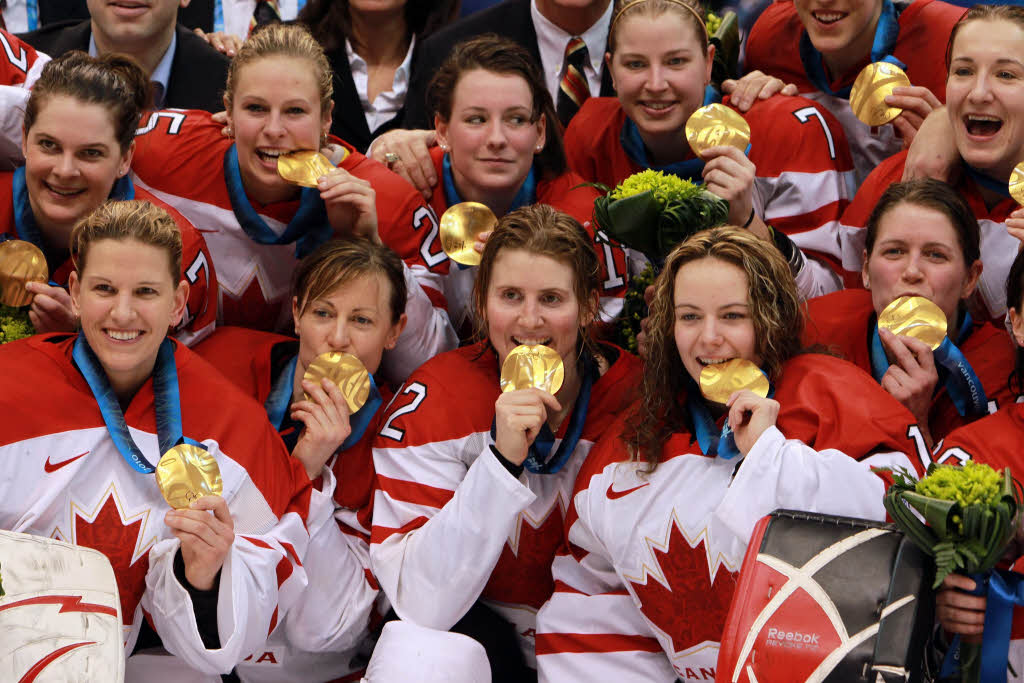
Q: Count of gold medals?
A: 11